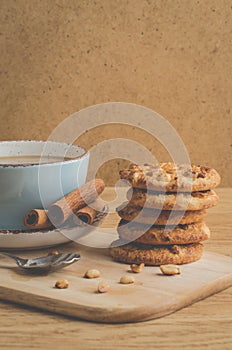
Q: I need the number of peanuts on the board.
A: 6